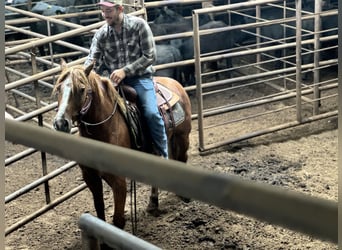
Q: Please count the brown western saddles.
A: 1